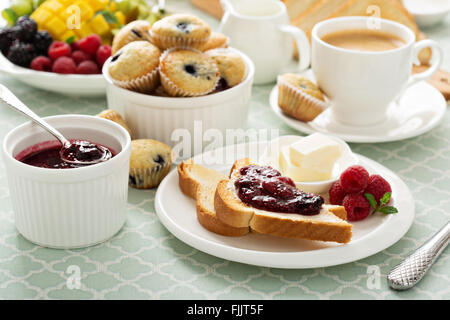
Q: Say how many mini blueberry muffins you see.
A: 9